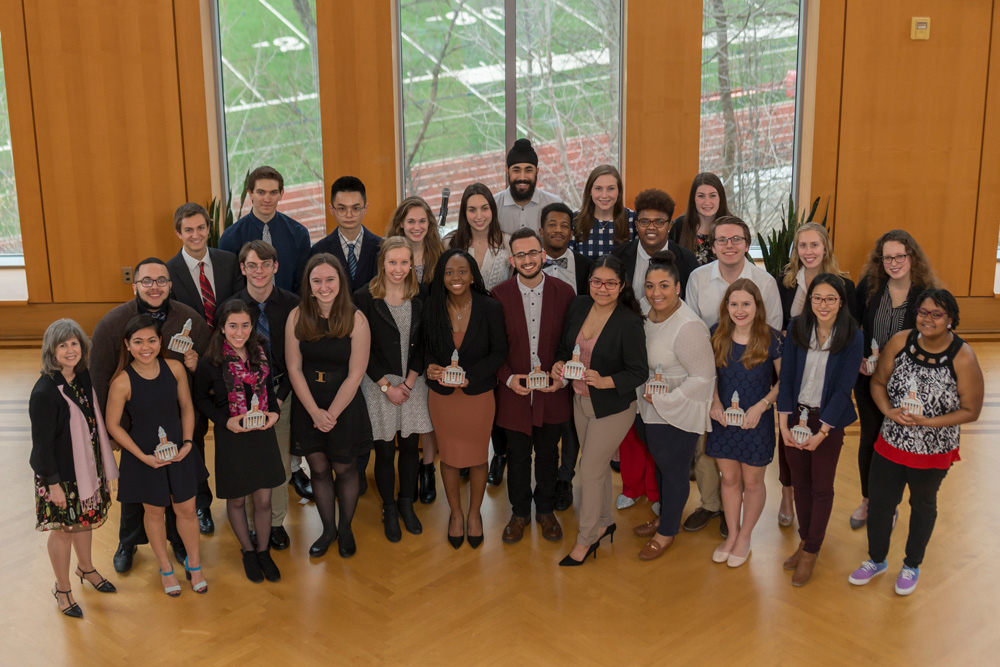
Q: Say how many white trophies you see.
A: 11